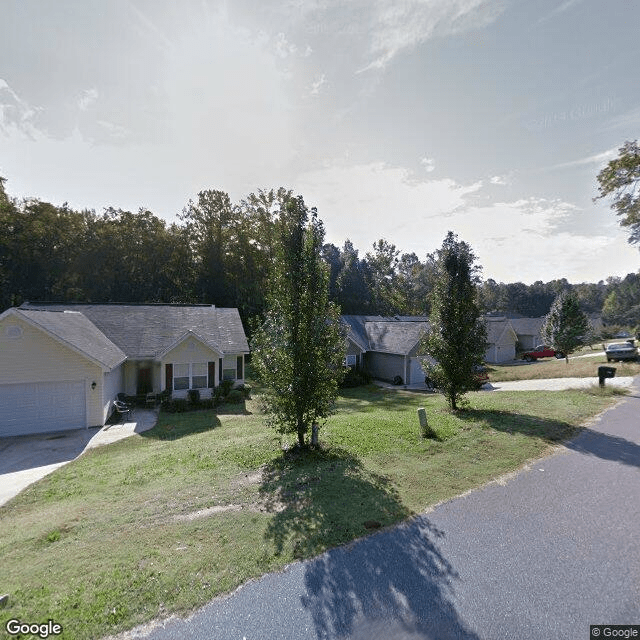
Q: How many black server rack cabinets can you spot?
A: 0